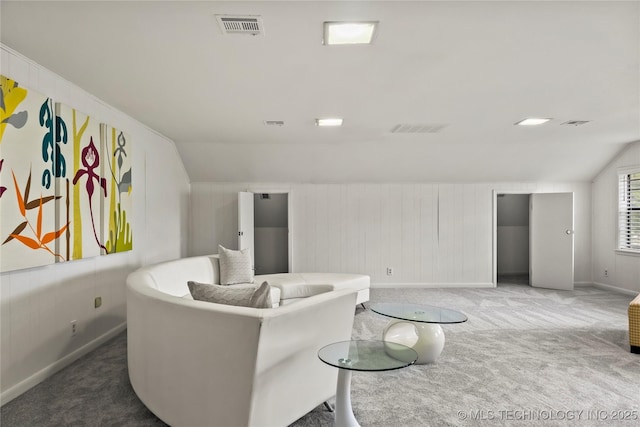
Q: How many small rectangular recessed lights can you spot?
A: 3